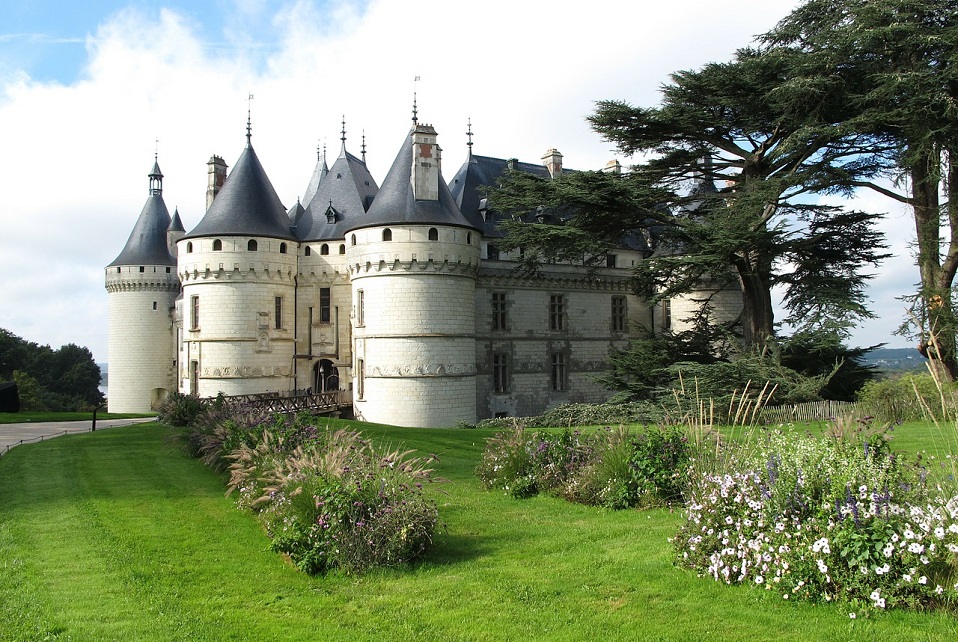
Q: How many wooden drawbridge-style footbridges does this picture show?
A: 1